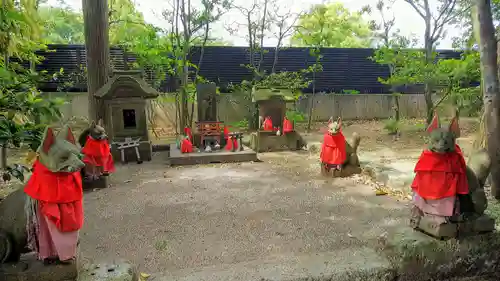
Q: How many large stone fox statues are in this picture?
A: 4